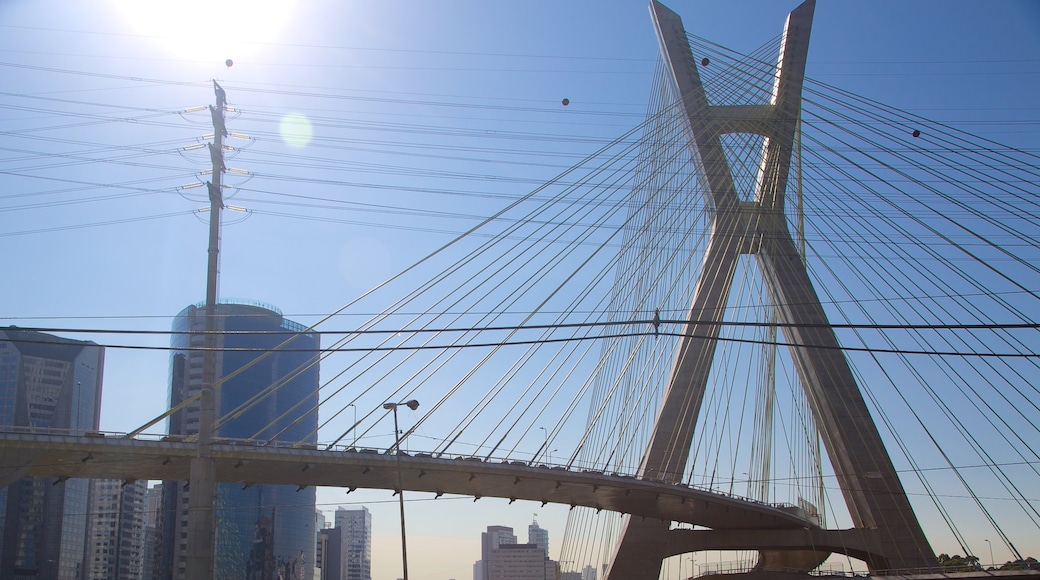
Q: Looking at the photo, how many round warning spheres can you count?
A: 4